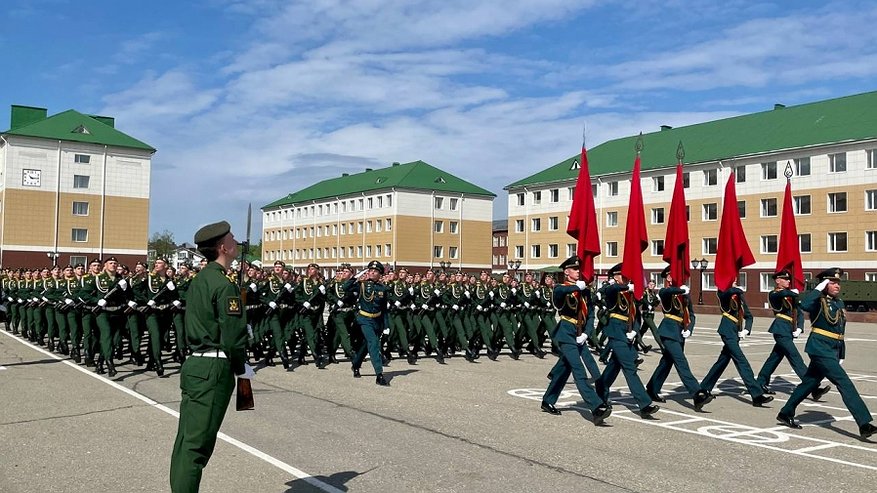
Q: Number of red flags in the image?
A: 5